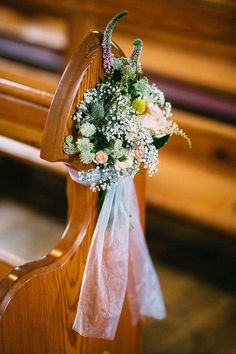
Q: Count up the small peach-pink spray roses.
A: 2